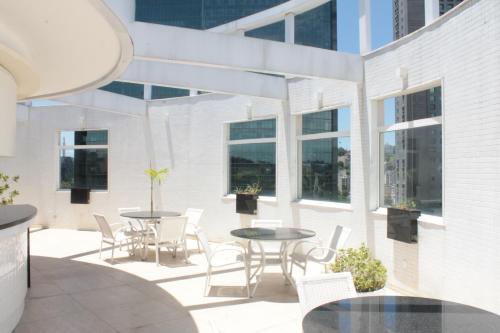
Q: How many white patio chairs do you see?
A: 8